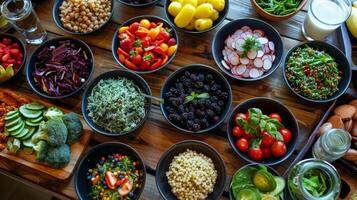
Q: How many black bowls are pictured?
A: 14